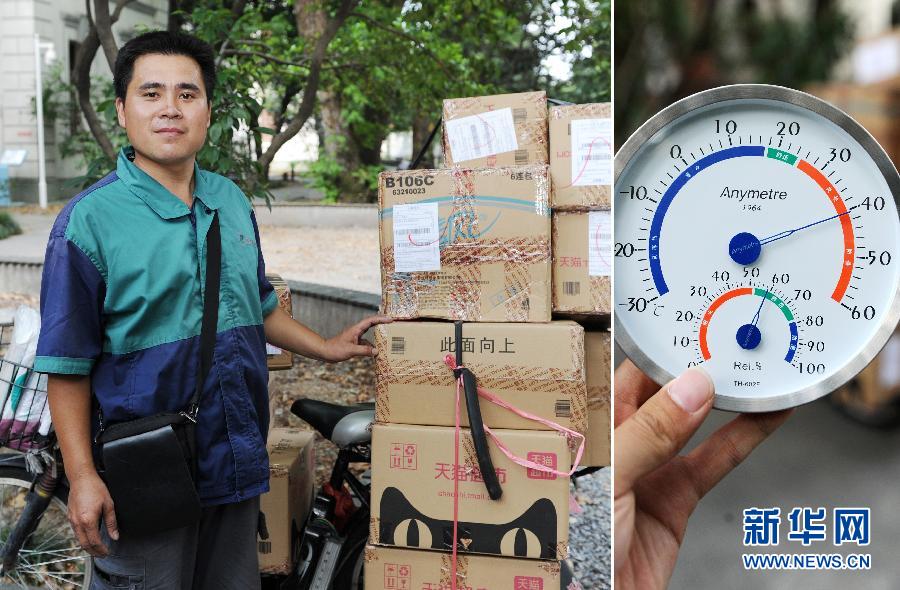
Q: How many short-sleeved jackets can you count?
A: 1